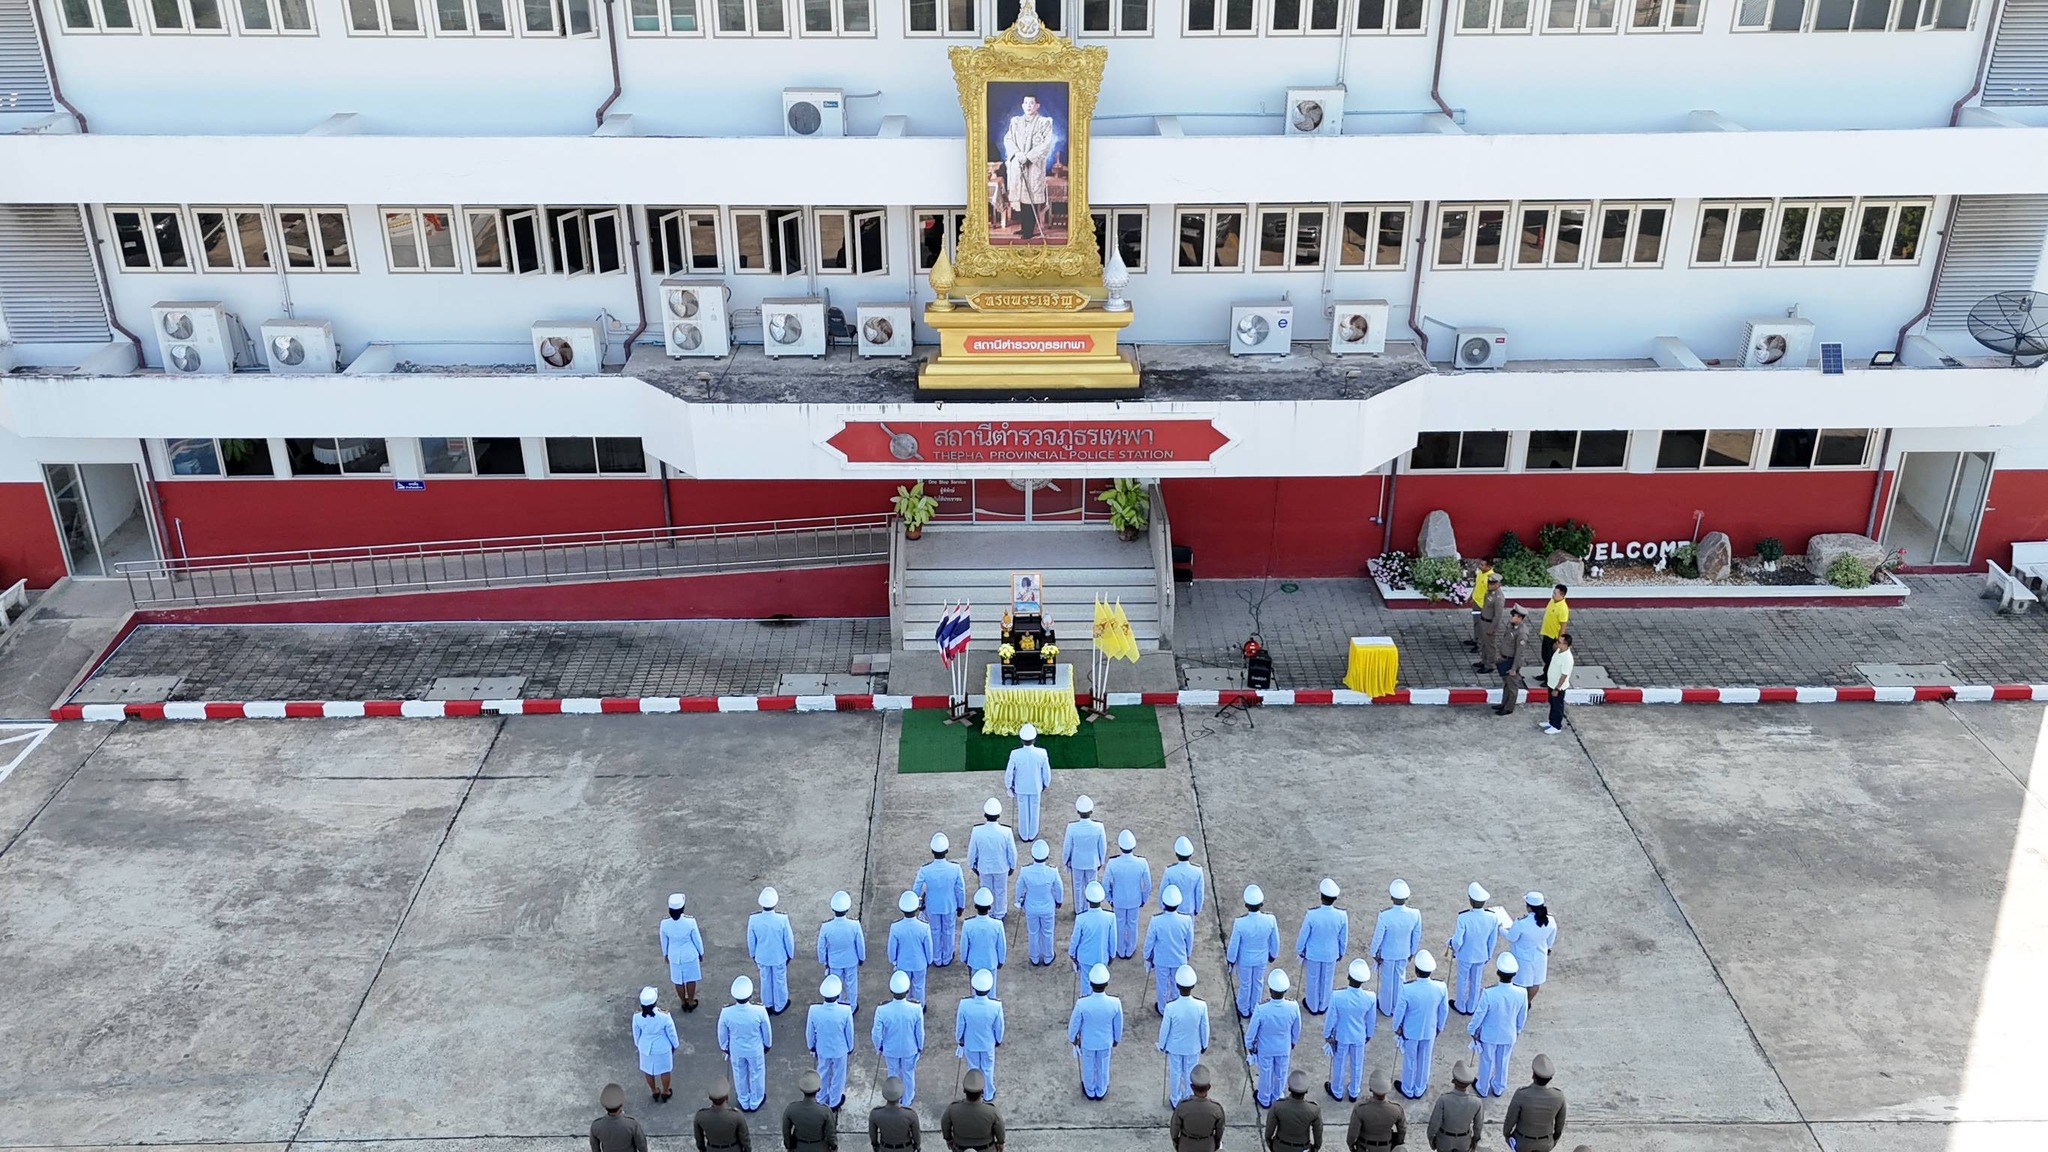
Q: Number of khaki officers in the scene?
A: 12